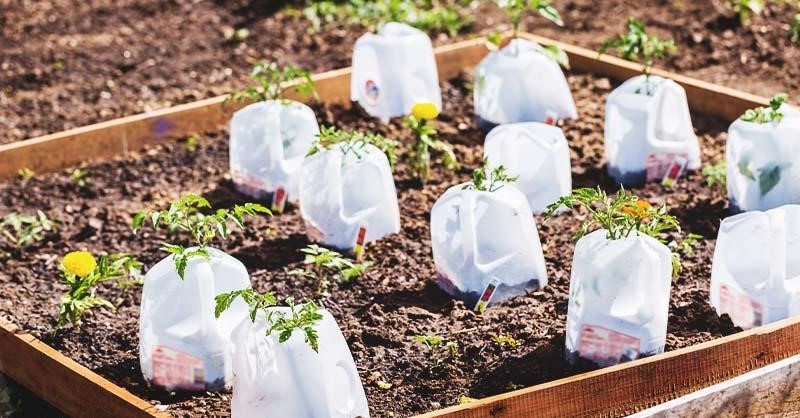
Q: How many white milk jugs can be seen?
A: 12